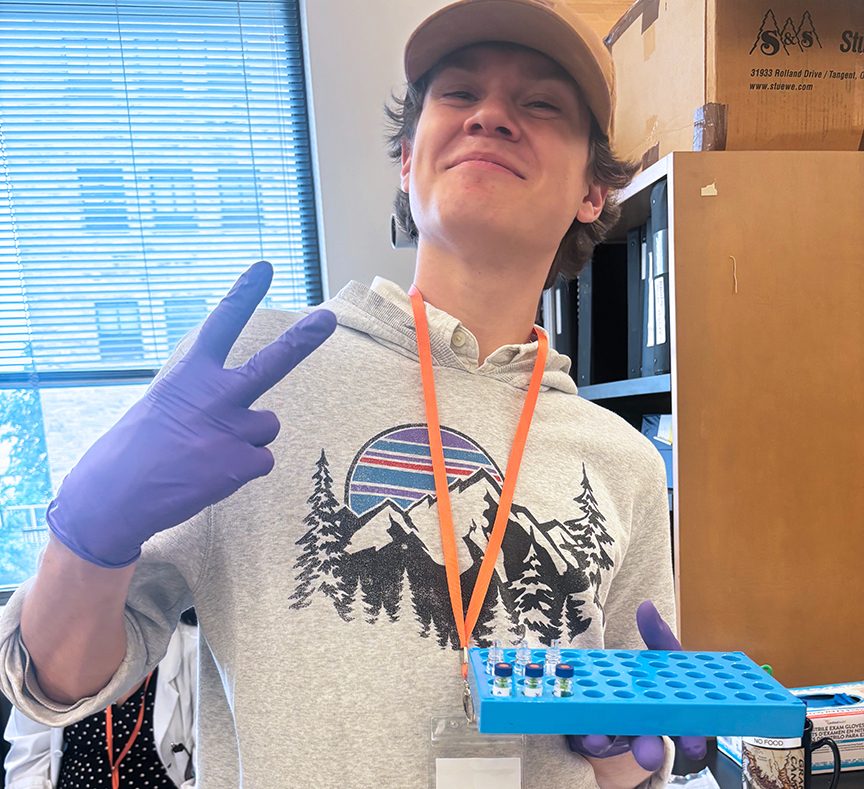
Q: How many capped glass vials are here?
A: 3